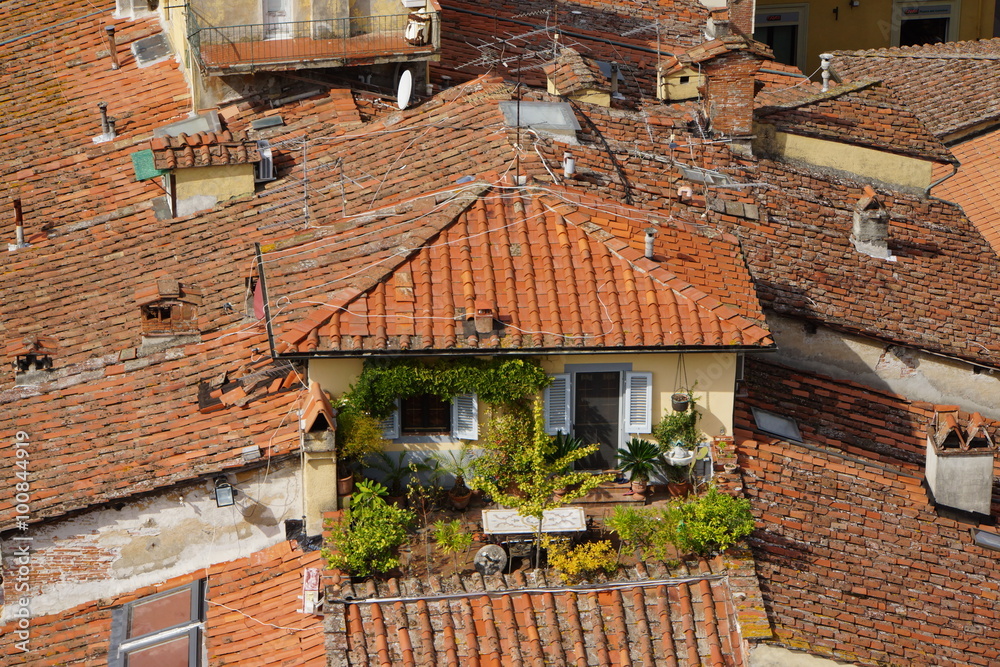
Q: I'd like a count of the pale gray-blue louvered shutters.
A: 4